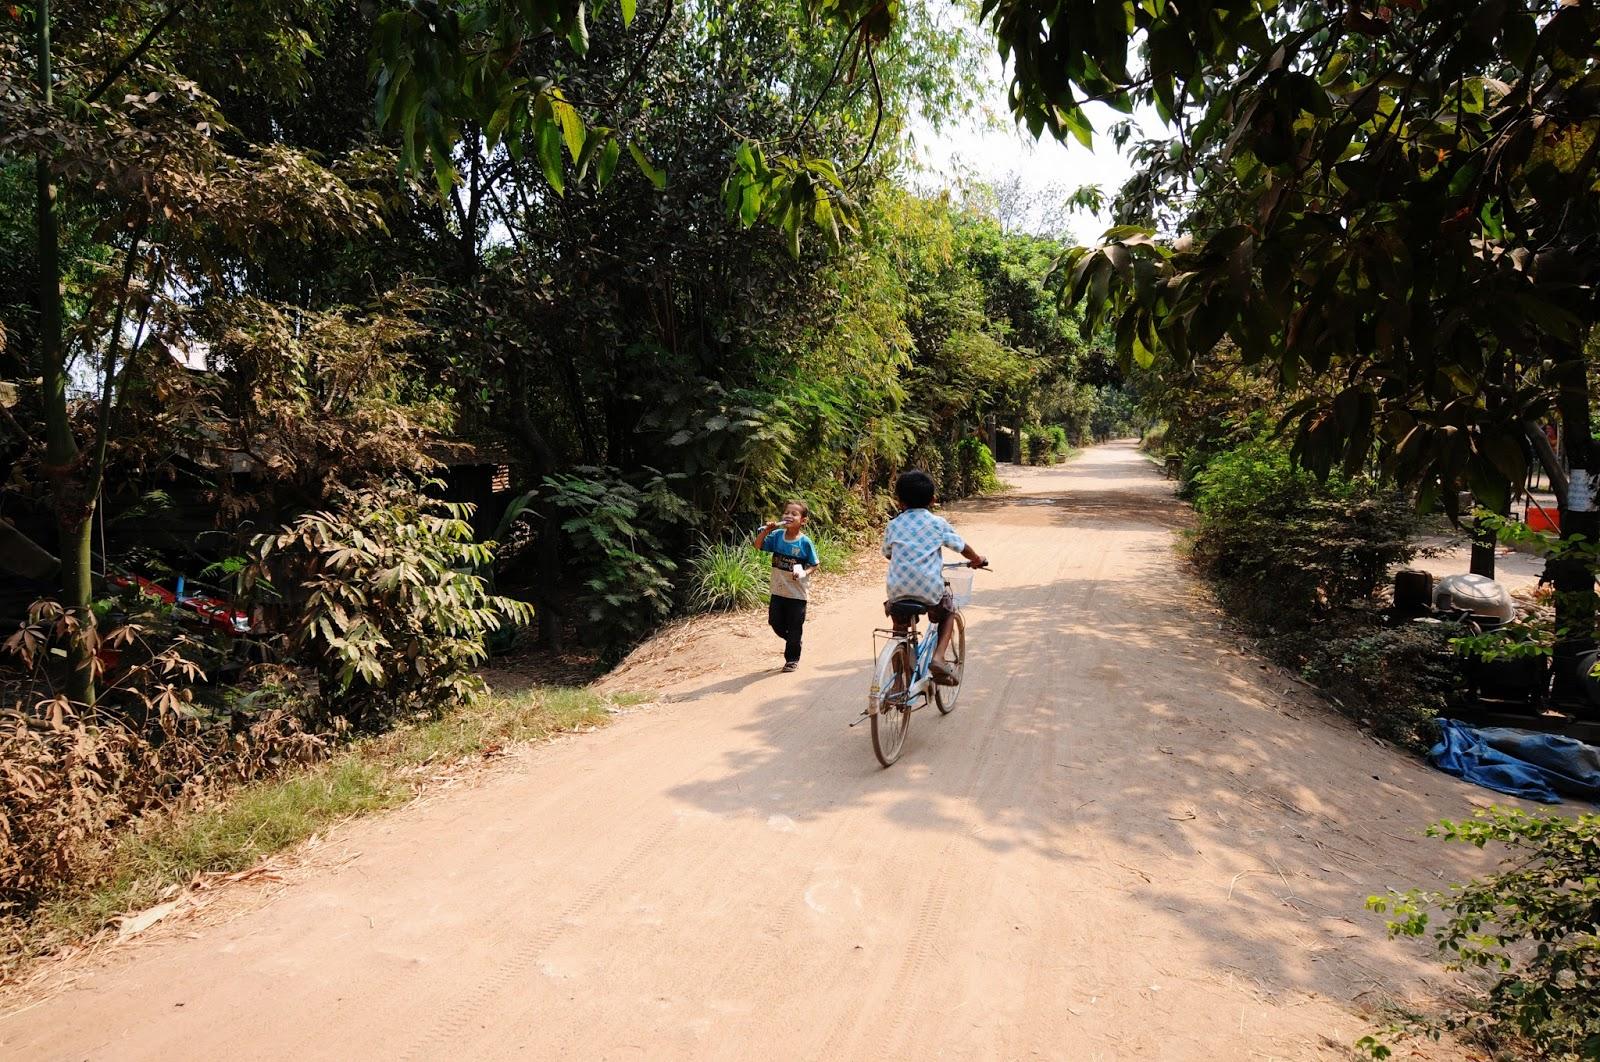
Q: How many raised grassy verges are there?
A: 1